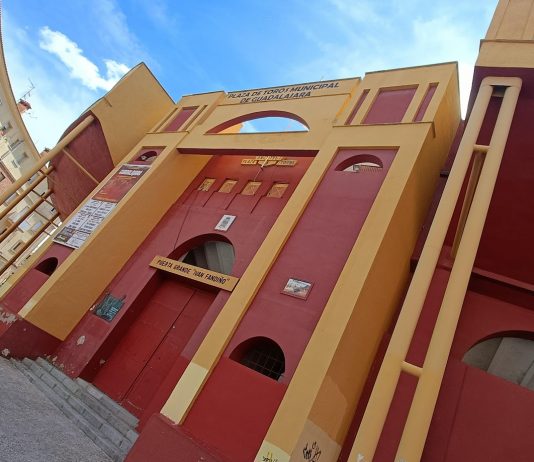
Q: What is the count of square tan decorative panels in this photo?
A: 4